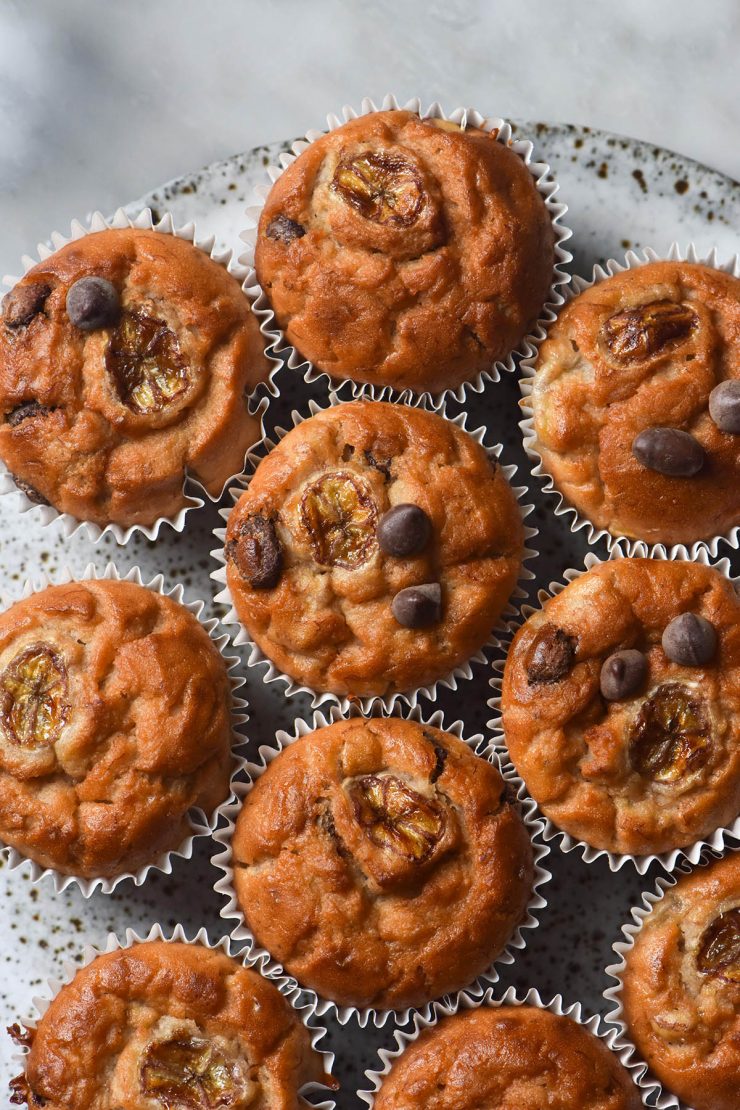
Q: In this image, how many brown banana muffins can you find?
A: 10